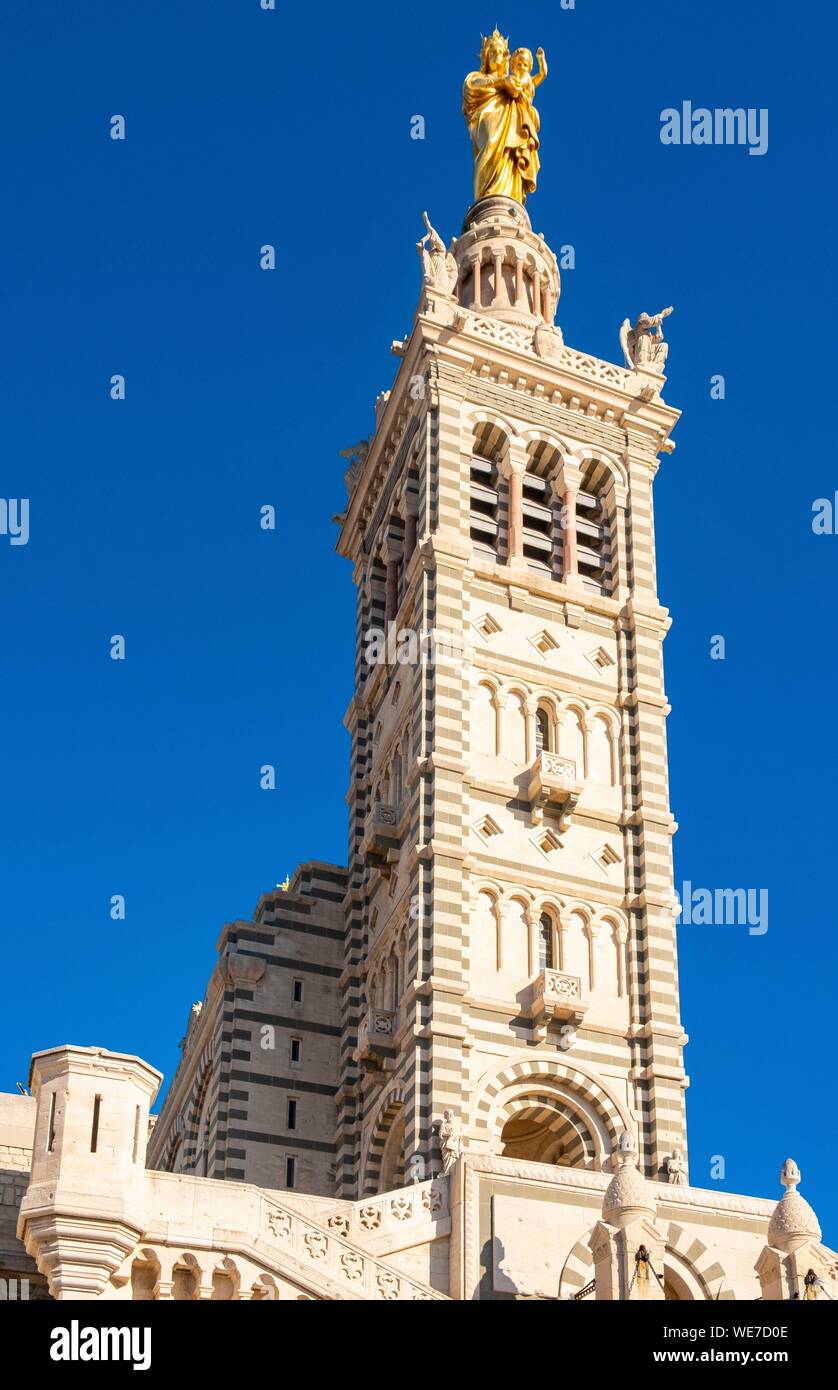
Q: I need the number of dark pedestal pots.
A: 0